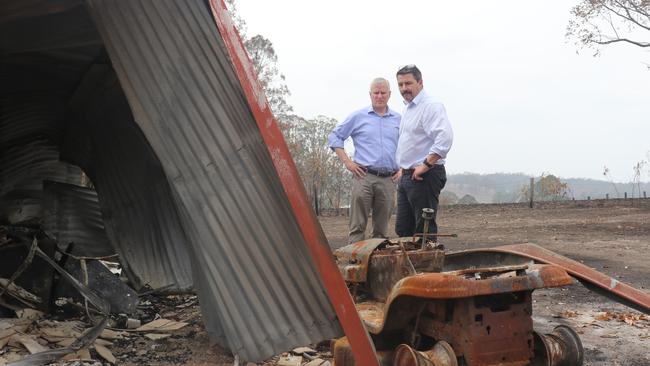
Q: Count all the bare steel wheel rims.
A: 2